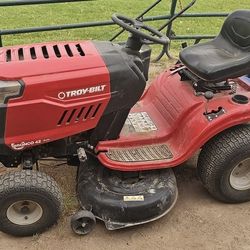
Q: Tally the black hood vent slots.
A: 12